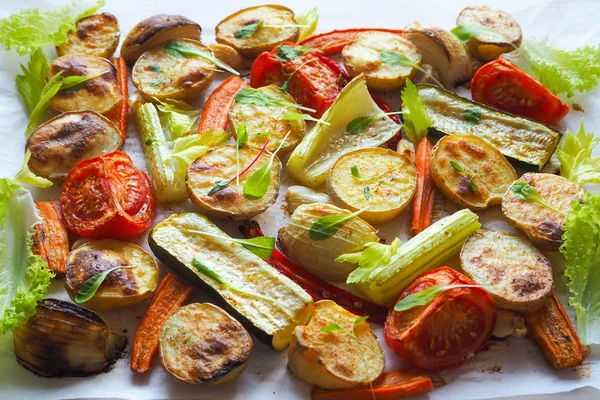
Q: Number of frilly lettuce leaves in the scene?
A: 4